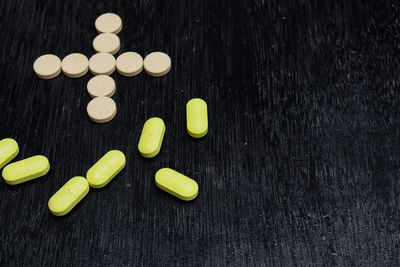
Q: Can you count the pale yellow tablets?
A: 7